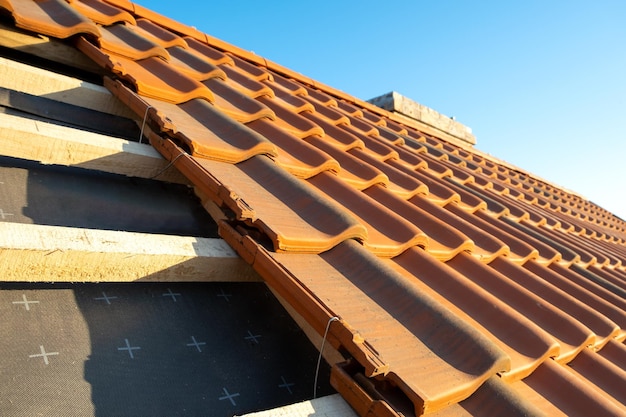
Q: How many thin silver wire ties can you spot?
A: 3